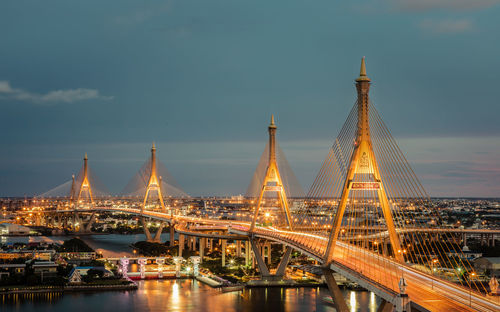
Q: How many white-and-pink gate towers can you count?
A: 5